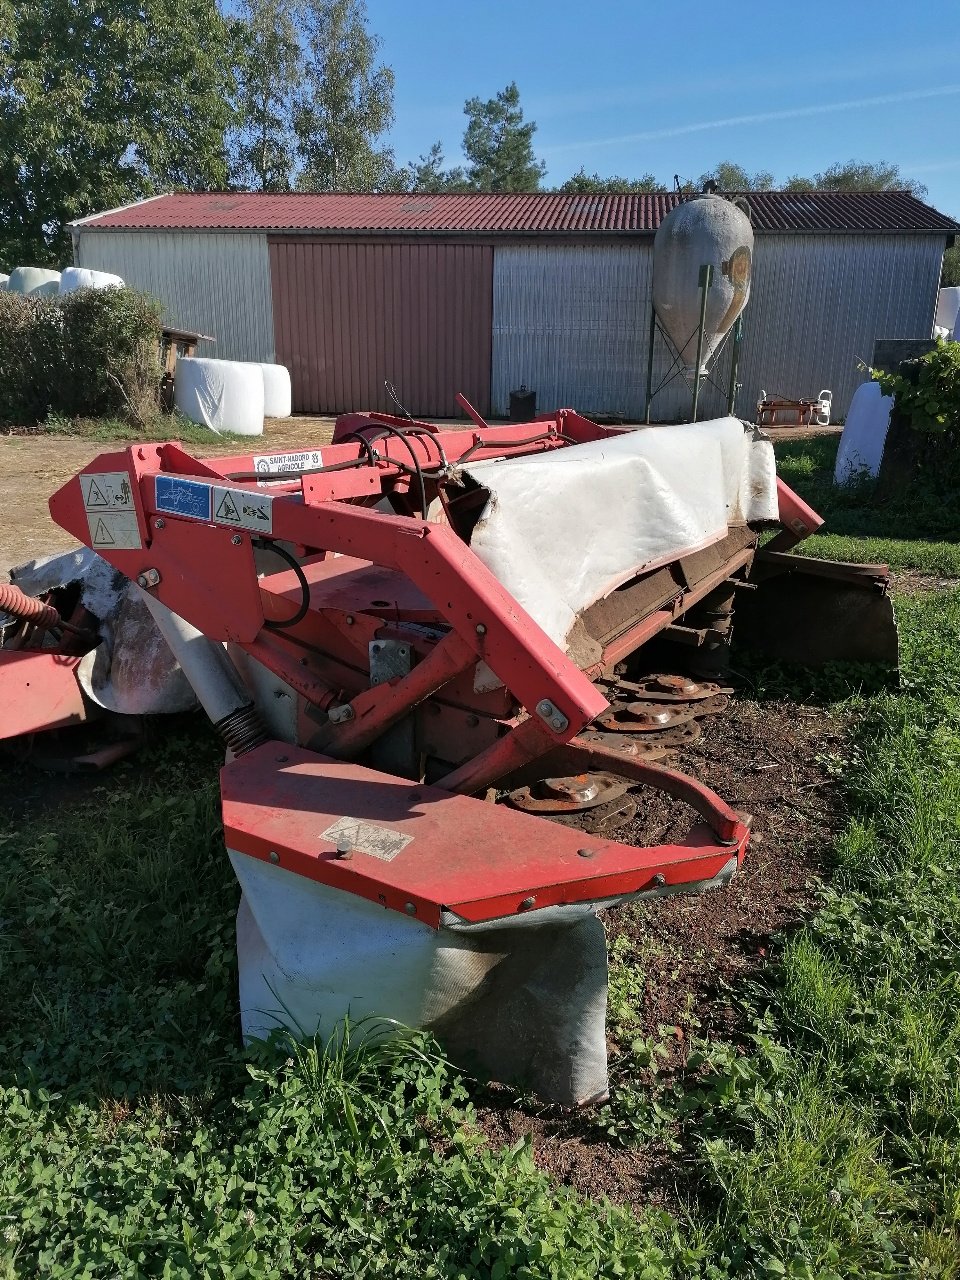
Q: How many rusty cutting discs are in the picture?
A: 4